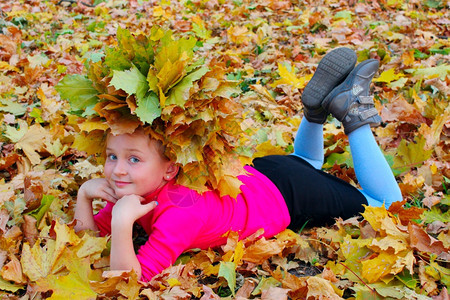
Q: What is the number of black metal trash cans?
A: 0